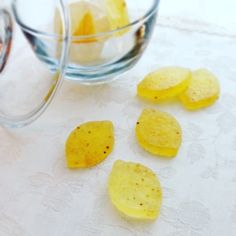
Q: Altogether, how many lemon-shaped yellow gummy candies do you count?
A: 5